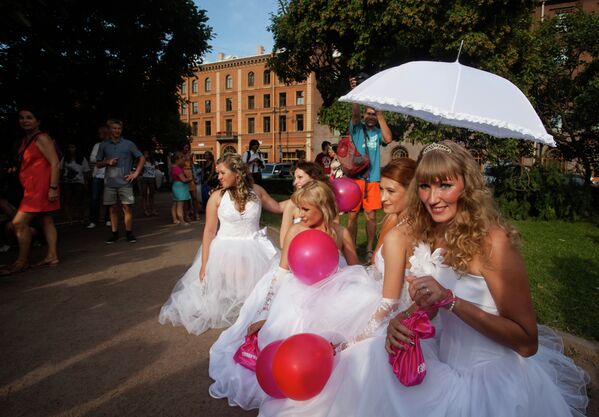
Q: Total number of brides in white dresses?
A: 5